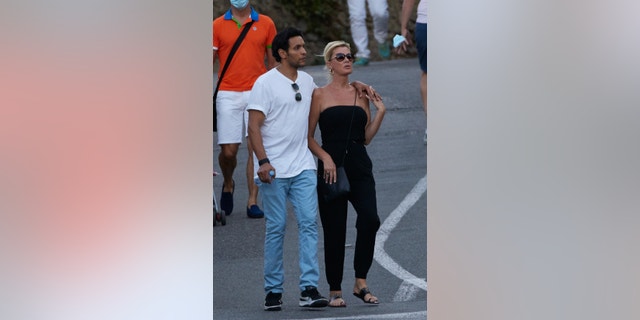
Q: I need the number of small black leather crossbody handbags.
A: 1